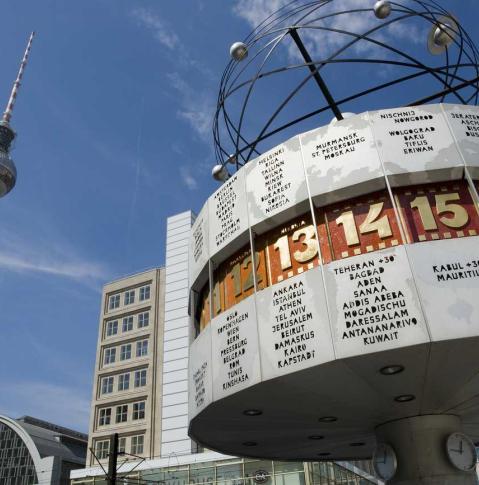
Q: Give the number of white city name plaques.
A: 11